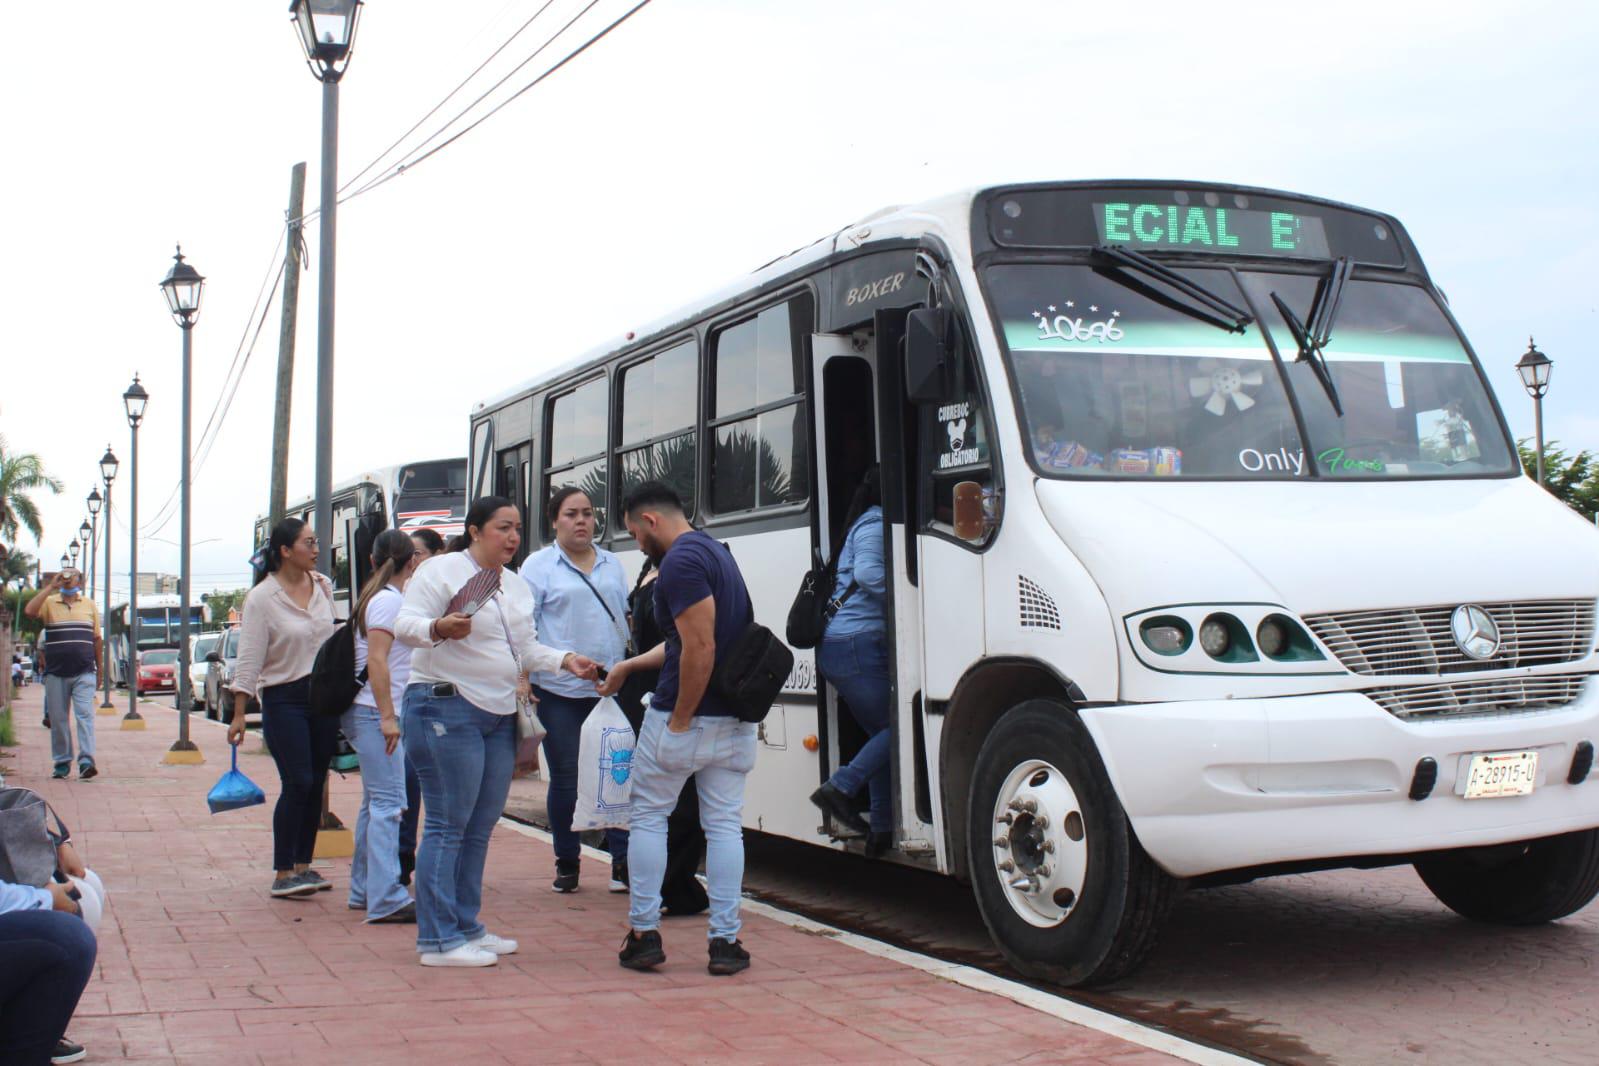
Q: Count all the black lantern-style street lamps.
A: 9